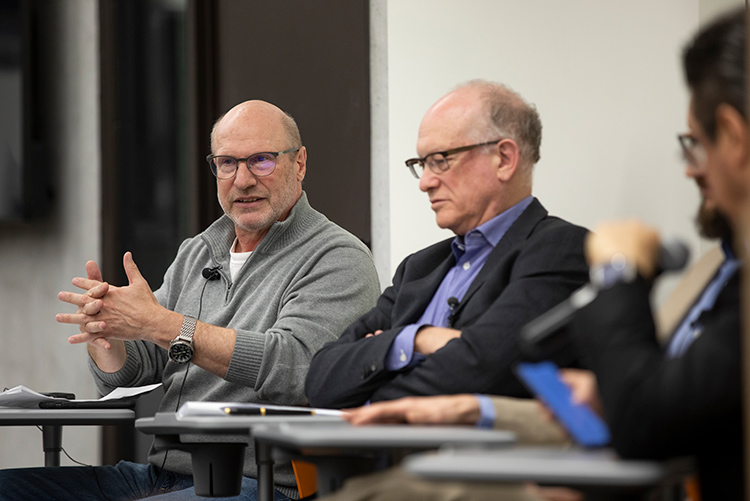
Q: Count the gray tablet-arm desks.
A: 4